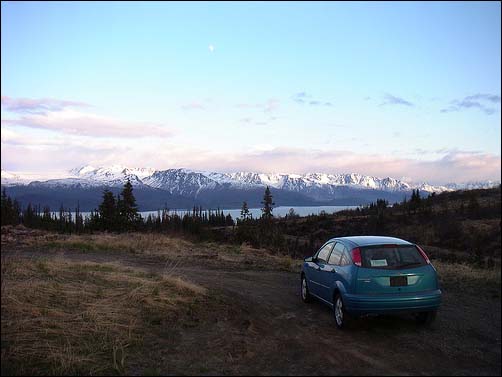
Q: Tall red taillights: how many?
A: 2